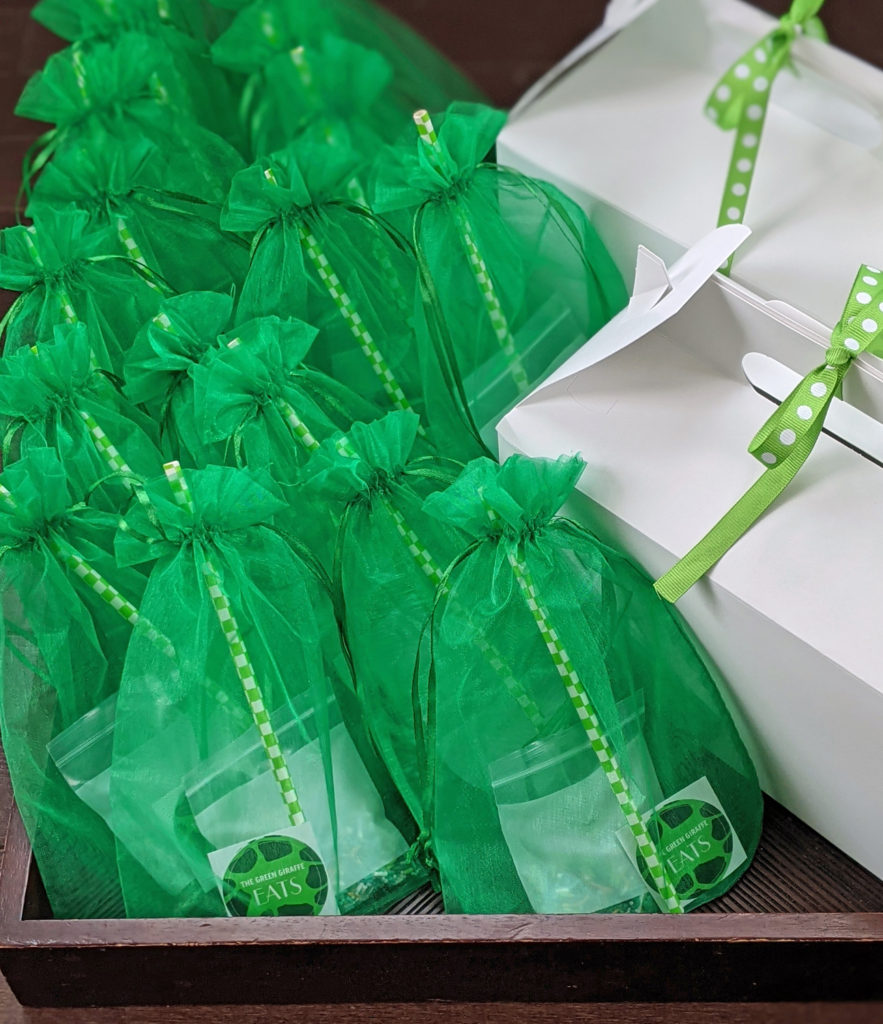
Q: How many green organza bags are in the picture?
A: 15